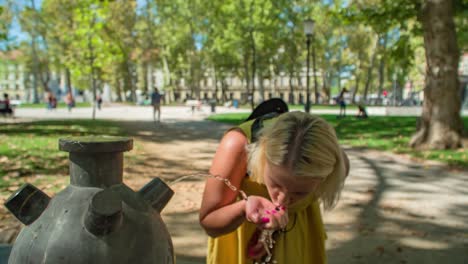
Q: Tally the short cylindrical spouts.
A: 3